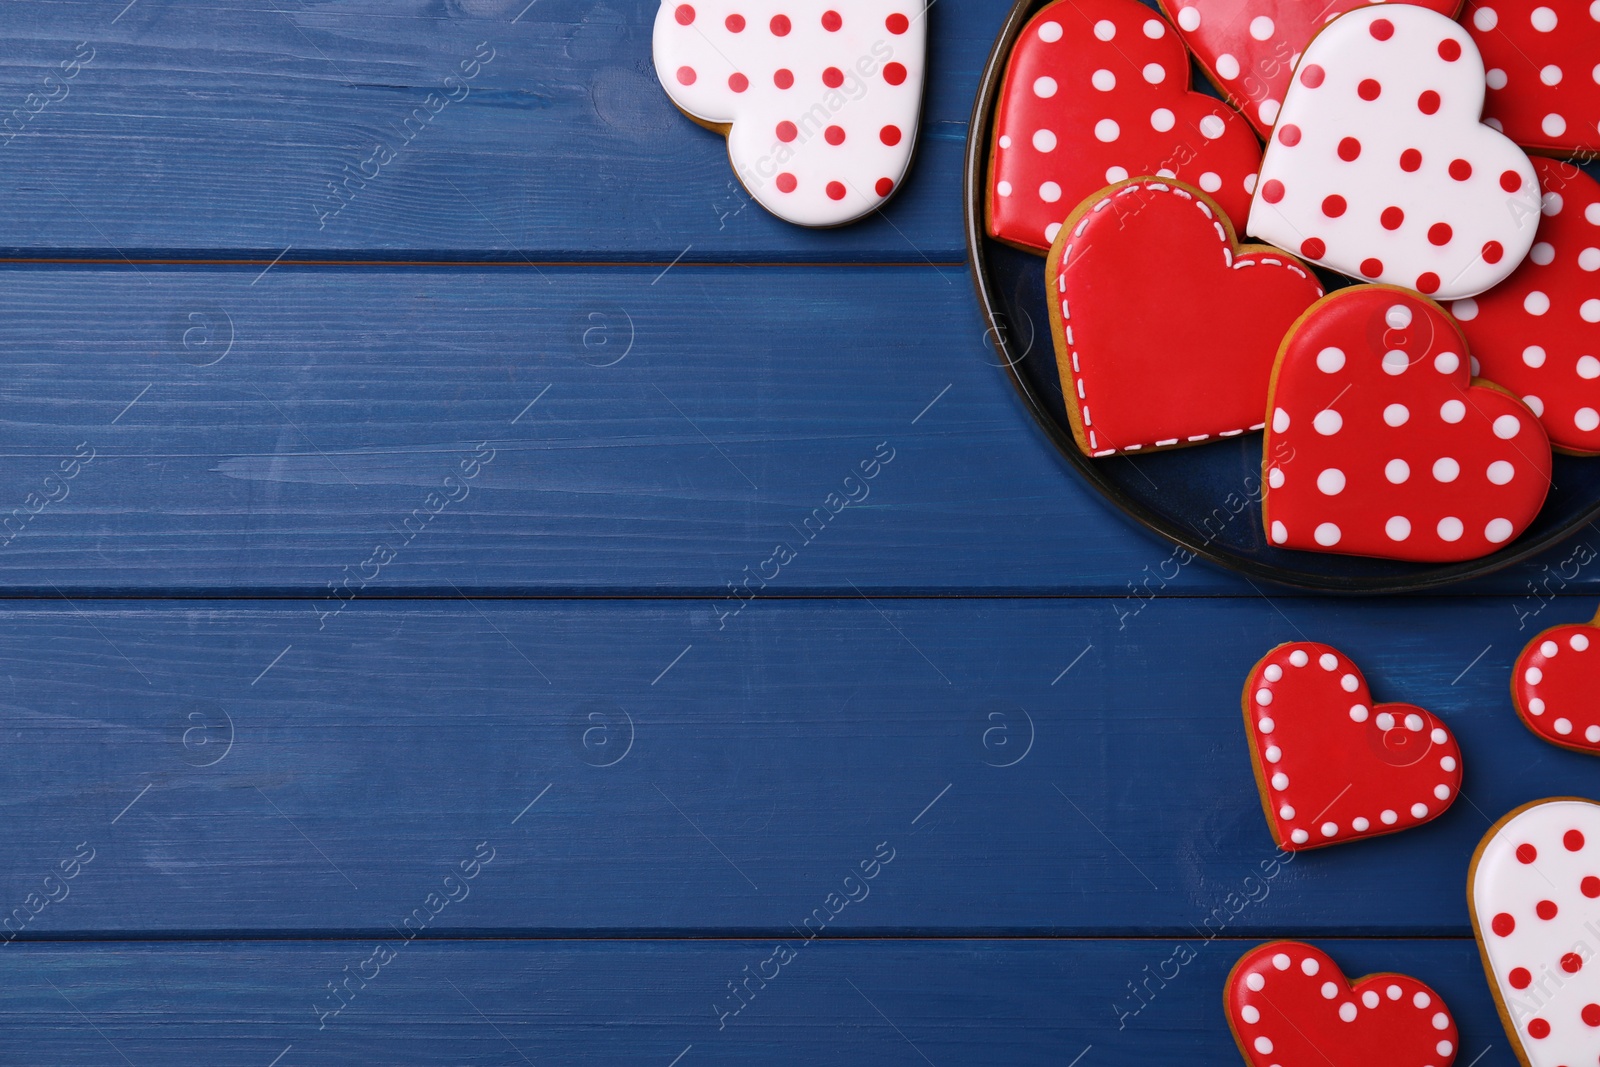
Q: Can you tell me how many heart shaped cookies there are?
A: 12